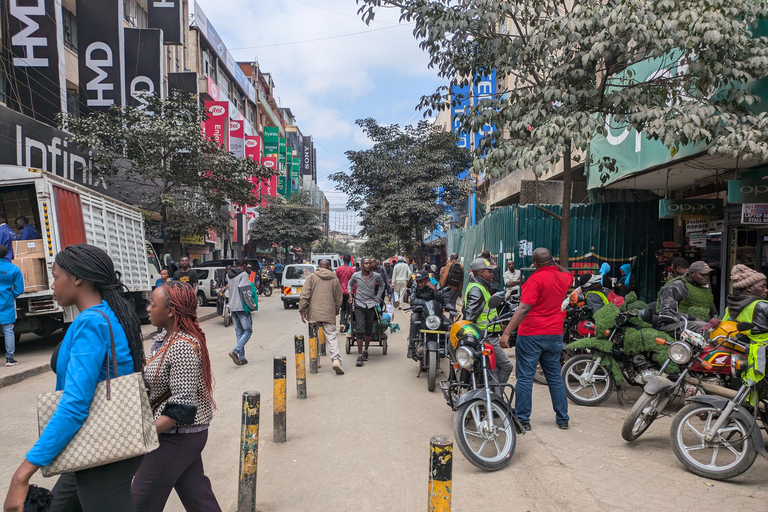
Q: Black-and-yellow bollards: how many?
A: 6